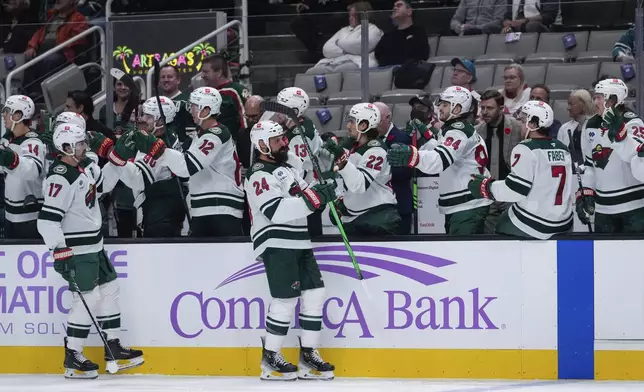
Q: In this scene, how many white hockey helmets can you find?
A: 11